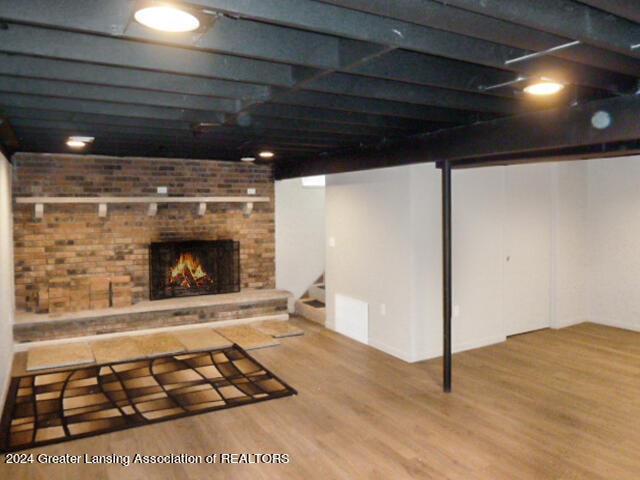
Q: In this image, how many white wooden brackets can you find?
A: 5